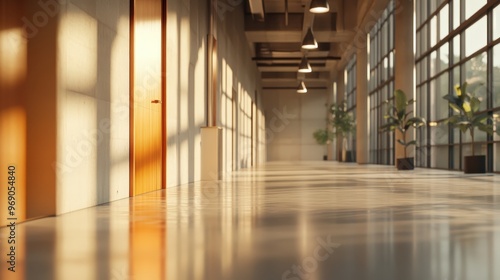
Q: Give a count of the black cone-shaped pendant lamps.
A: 4